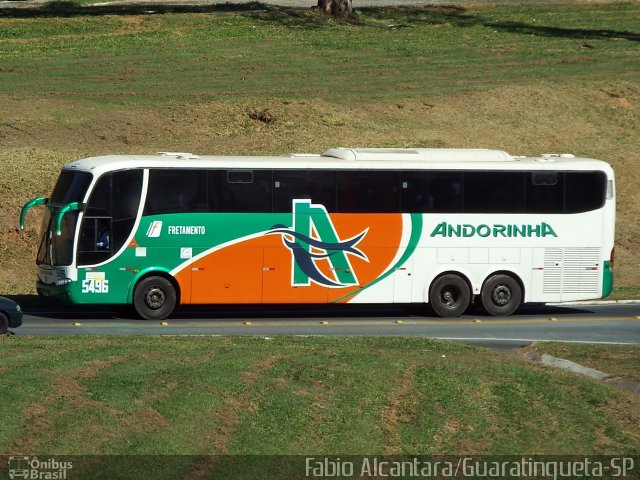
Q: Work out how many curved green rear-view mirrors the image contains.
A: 2